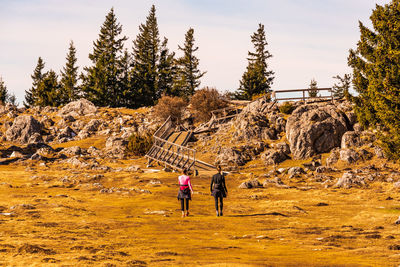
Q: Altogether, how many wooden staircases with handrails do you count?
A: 1